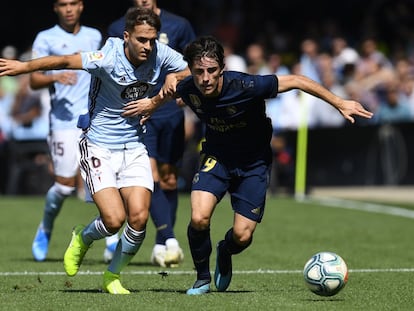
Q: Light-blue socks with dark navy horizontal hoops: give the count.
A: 2